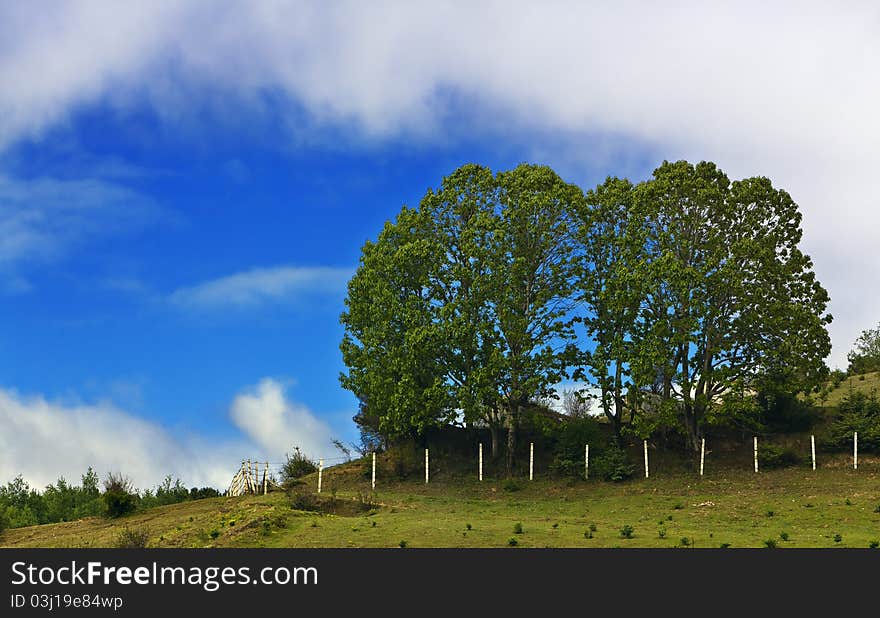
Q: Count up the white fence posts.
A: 11